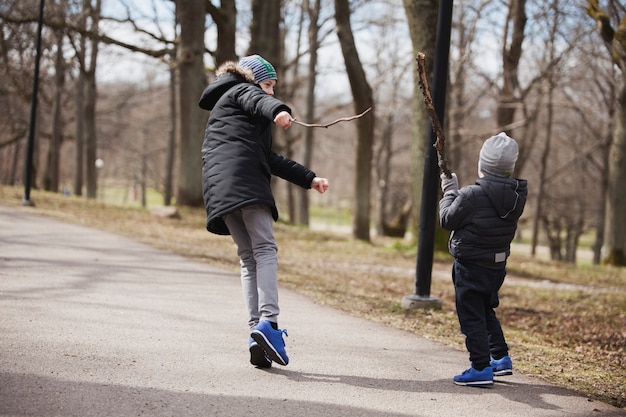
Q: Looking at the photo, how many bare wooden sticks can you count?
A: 2